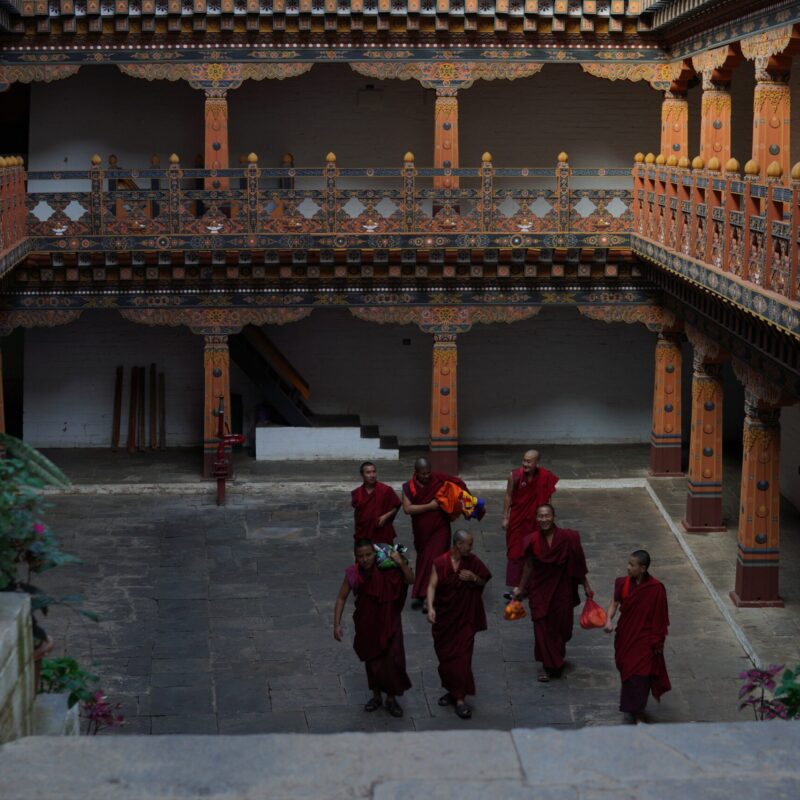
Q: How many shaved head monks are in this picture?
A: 7